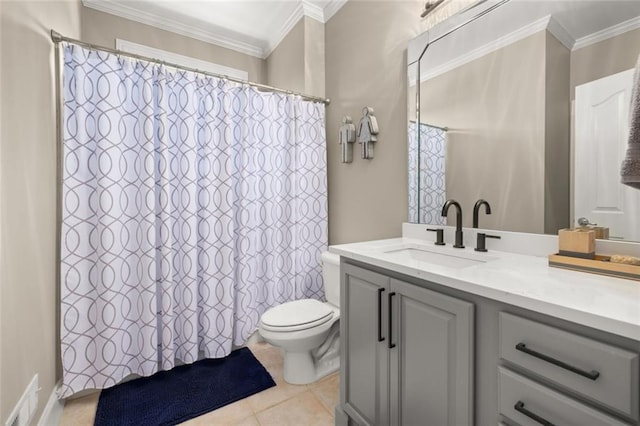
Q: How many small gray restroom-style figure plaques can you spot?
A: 2